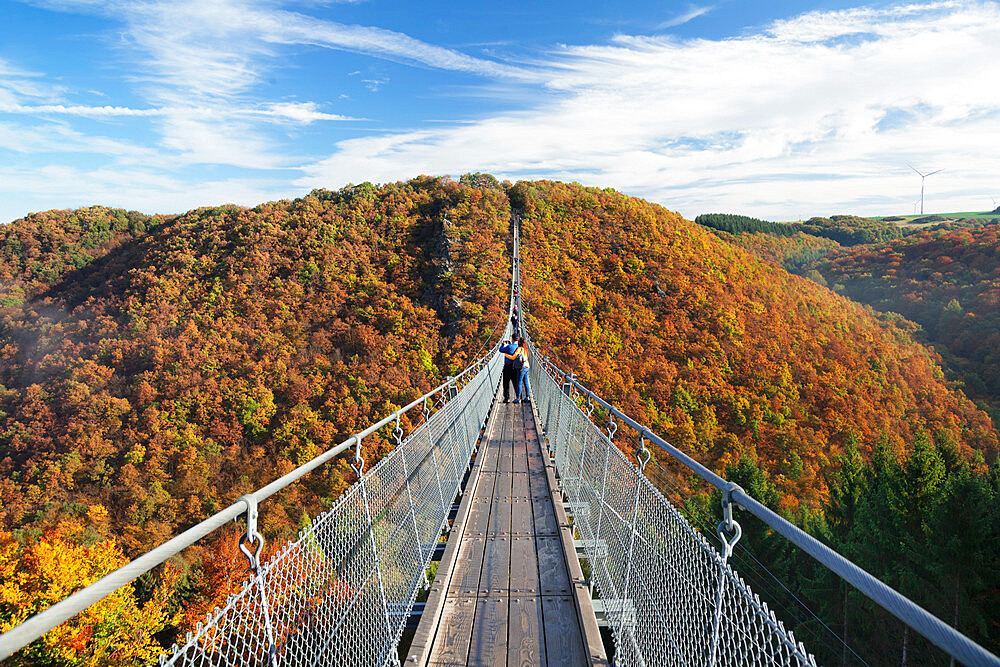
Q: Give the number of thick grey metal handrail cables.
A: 2